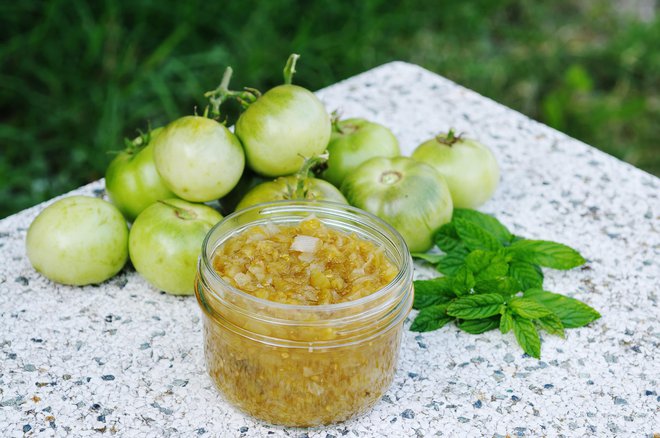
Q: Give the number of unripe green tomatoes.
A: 9